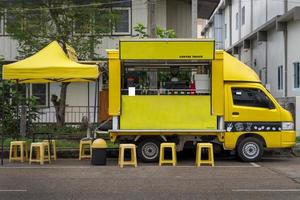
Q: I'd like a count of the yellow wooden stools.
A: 7